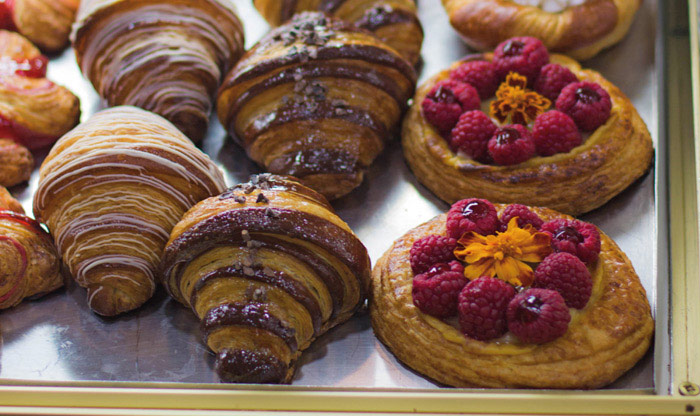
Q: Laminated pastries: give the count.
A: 11